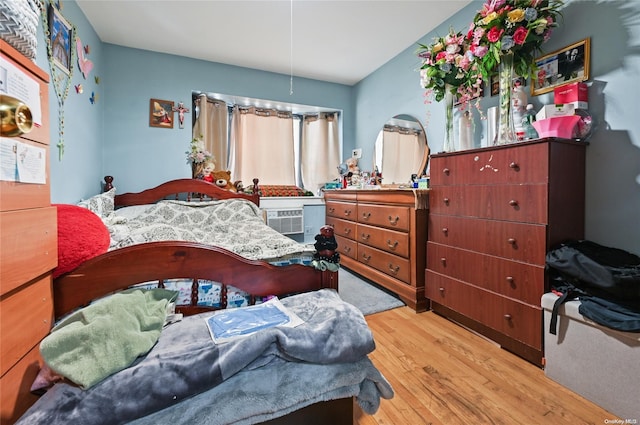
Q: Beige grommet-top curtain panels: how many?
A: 3